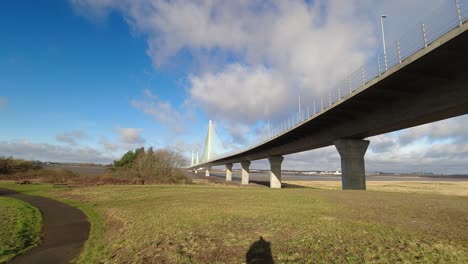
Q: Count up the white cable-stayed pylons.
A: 3